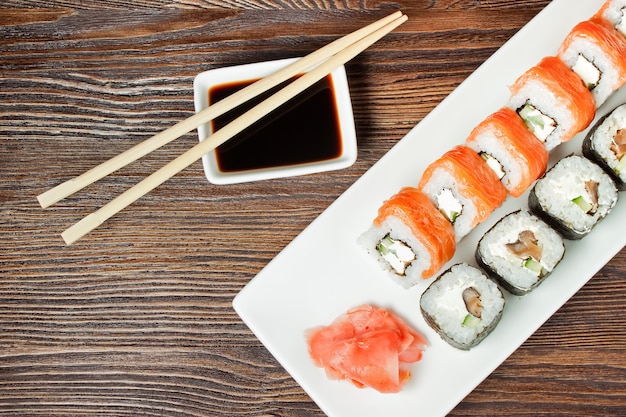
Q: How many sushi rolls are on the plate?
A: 10